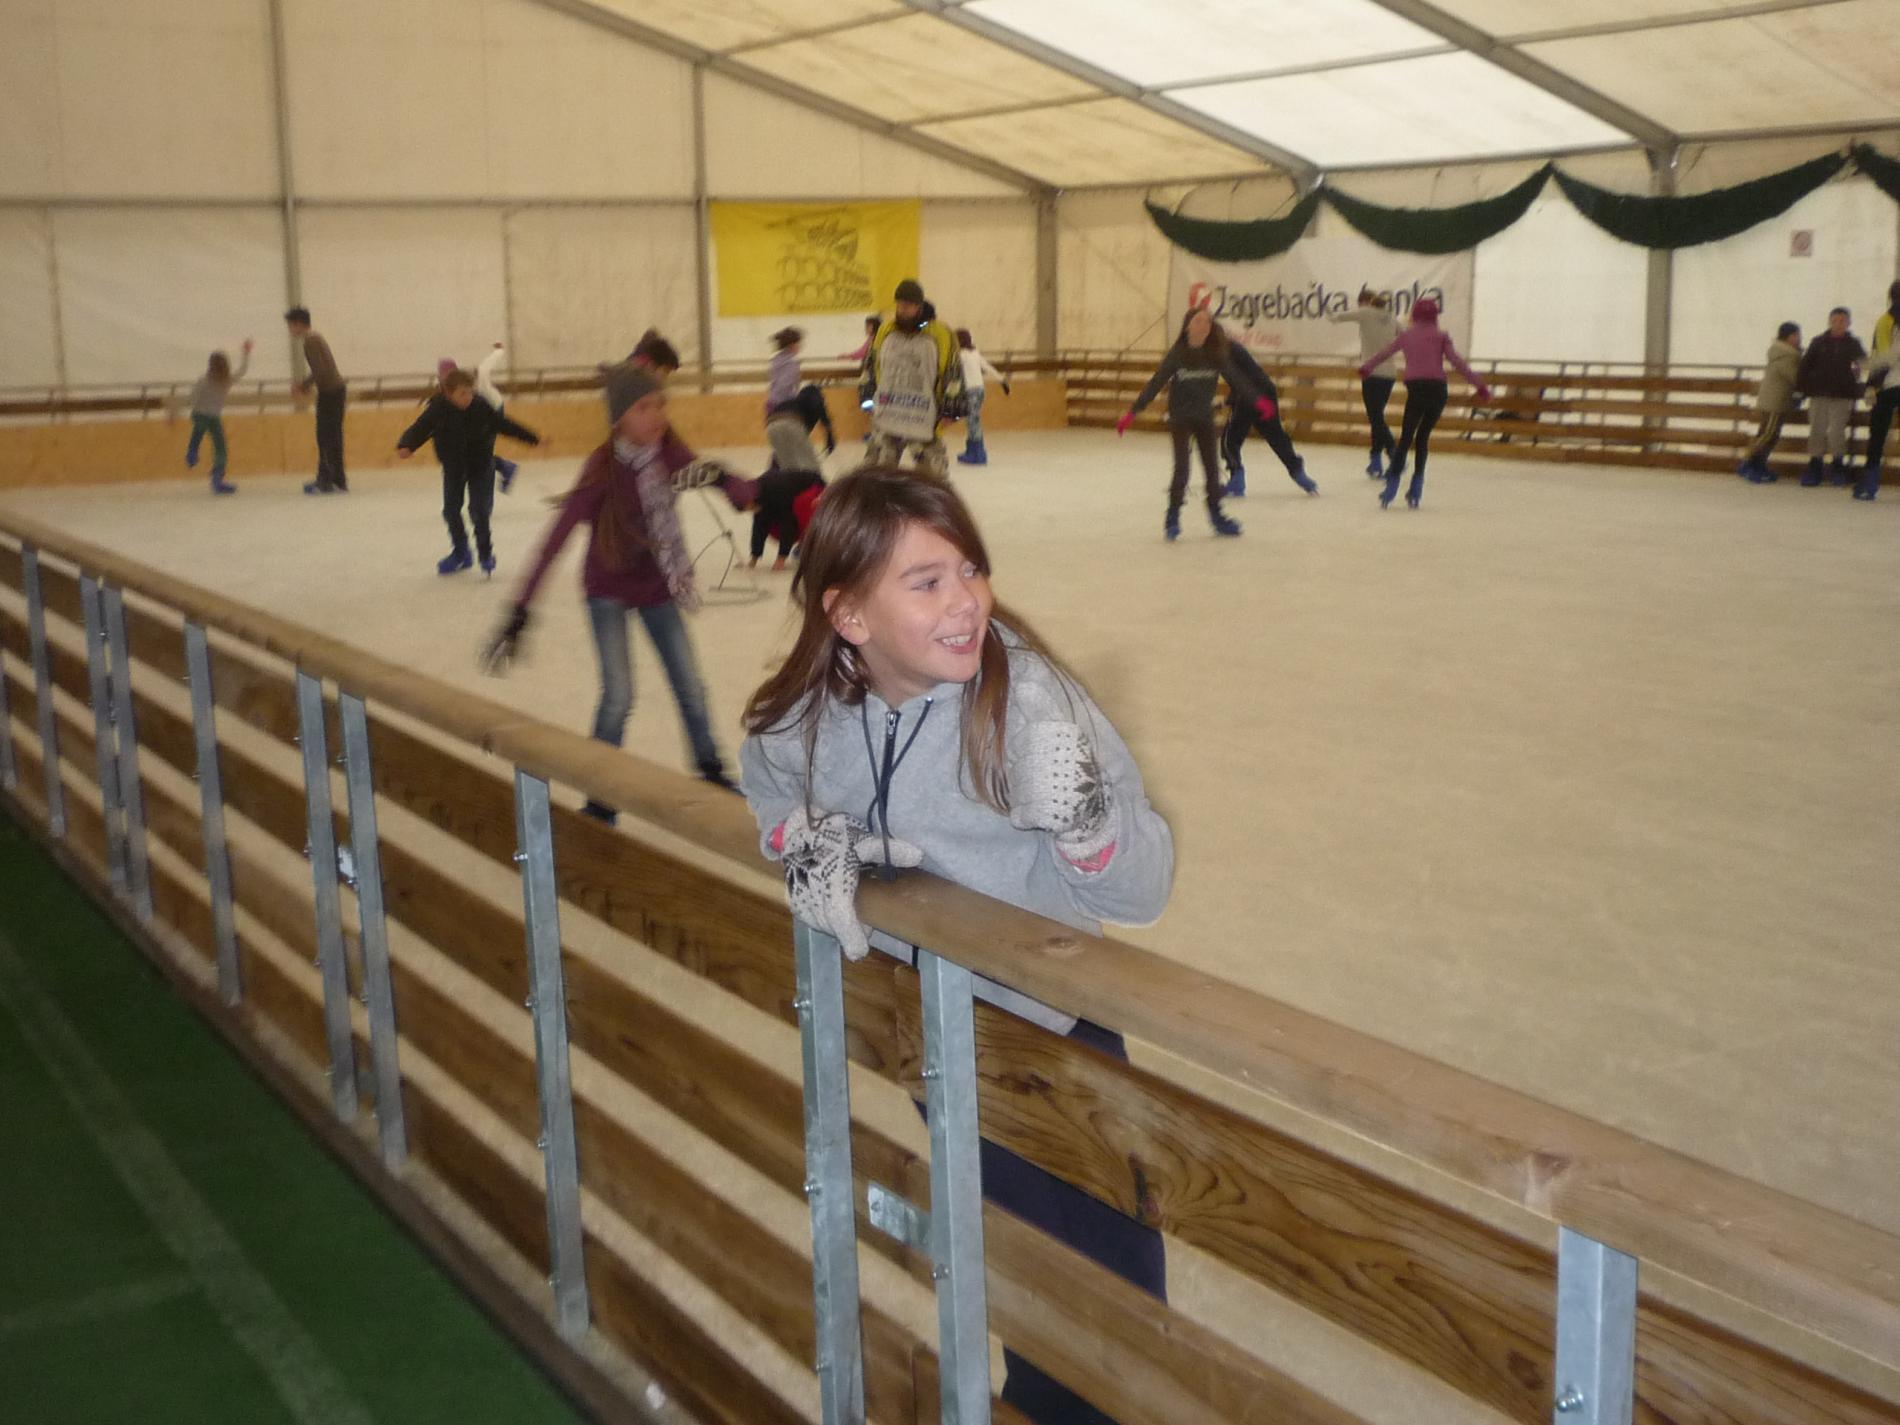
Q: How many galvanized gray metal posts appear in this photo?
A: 11